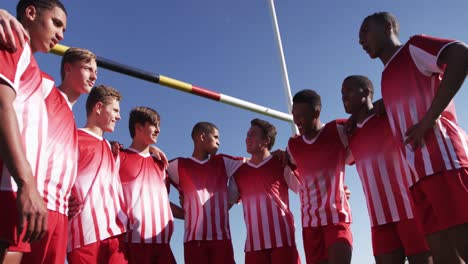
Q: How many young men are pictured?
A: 9